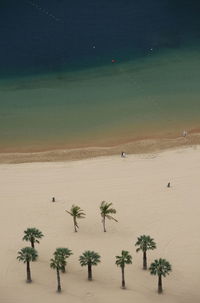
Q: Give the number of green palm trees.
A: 10